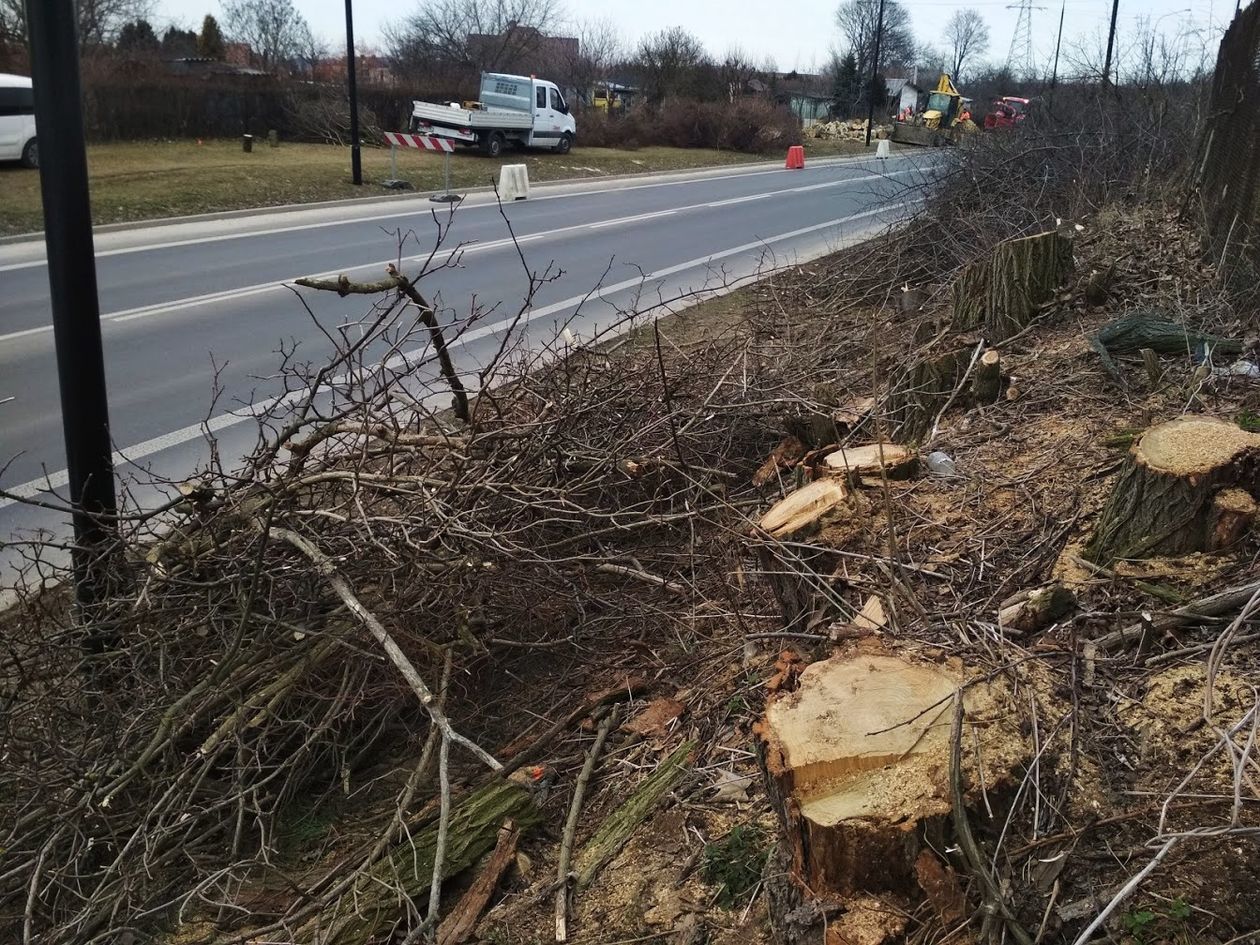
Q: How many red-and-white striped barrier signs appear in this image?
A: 1